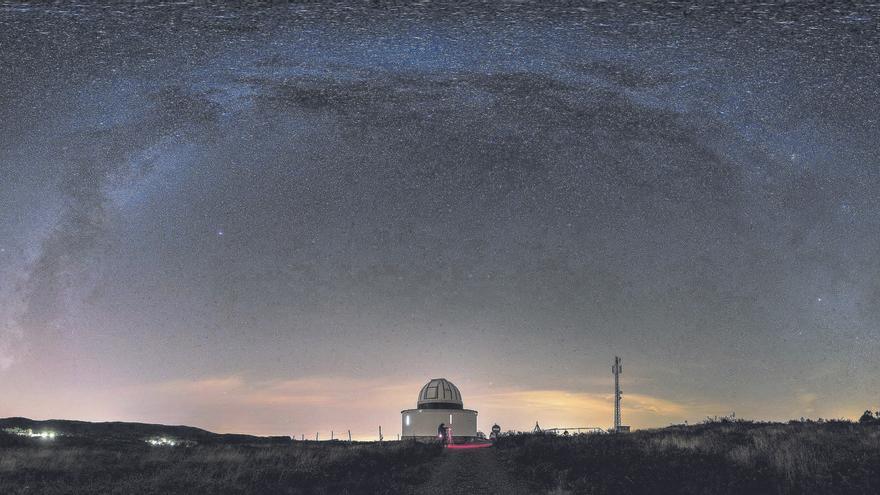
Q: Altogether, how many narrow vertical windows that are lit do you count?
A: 2